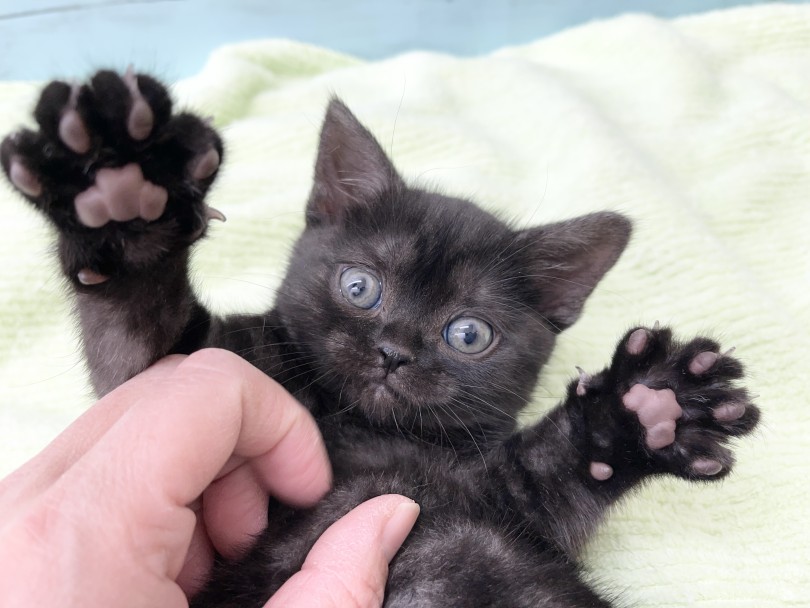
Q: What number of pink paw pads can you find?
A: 12